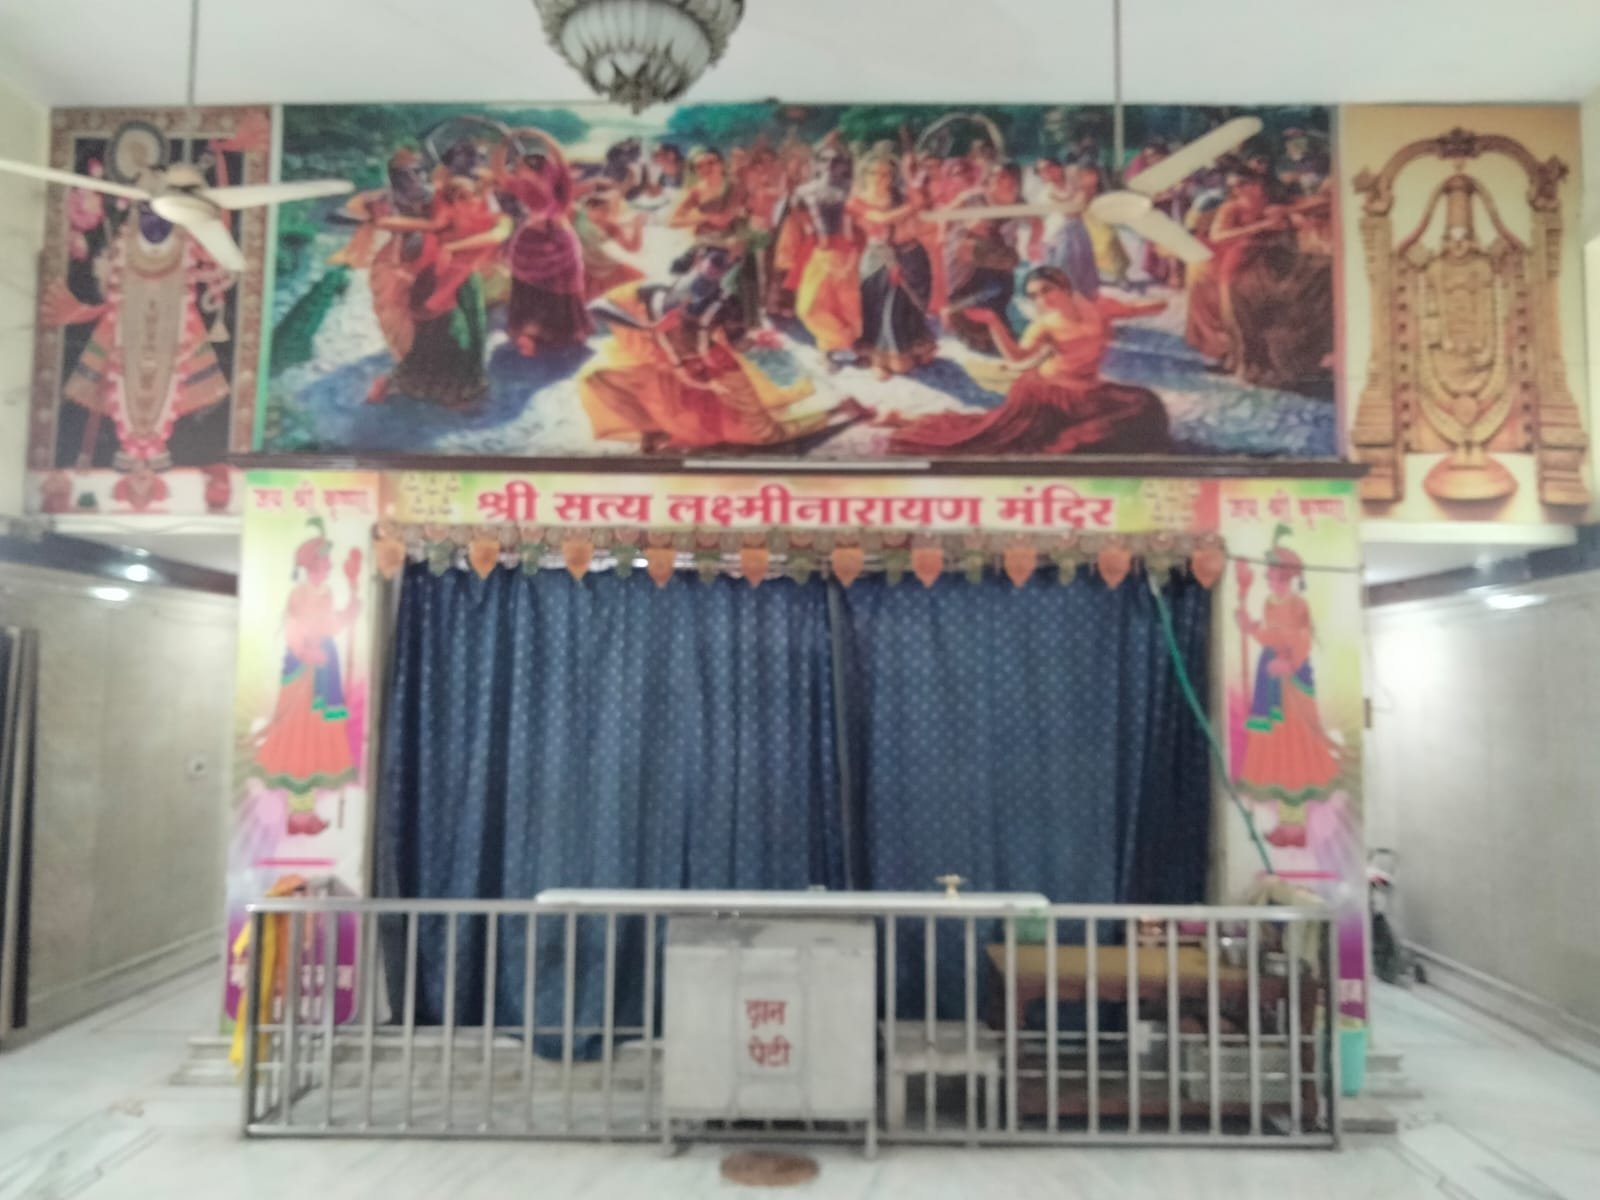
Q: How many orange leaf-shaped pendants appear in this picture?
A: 10